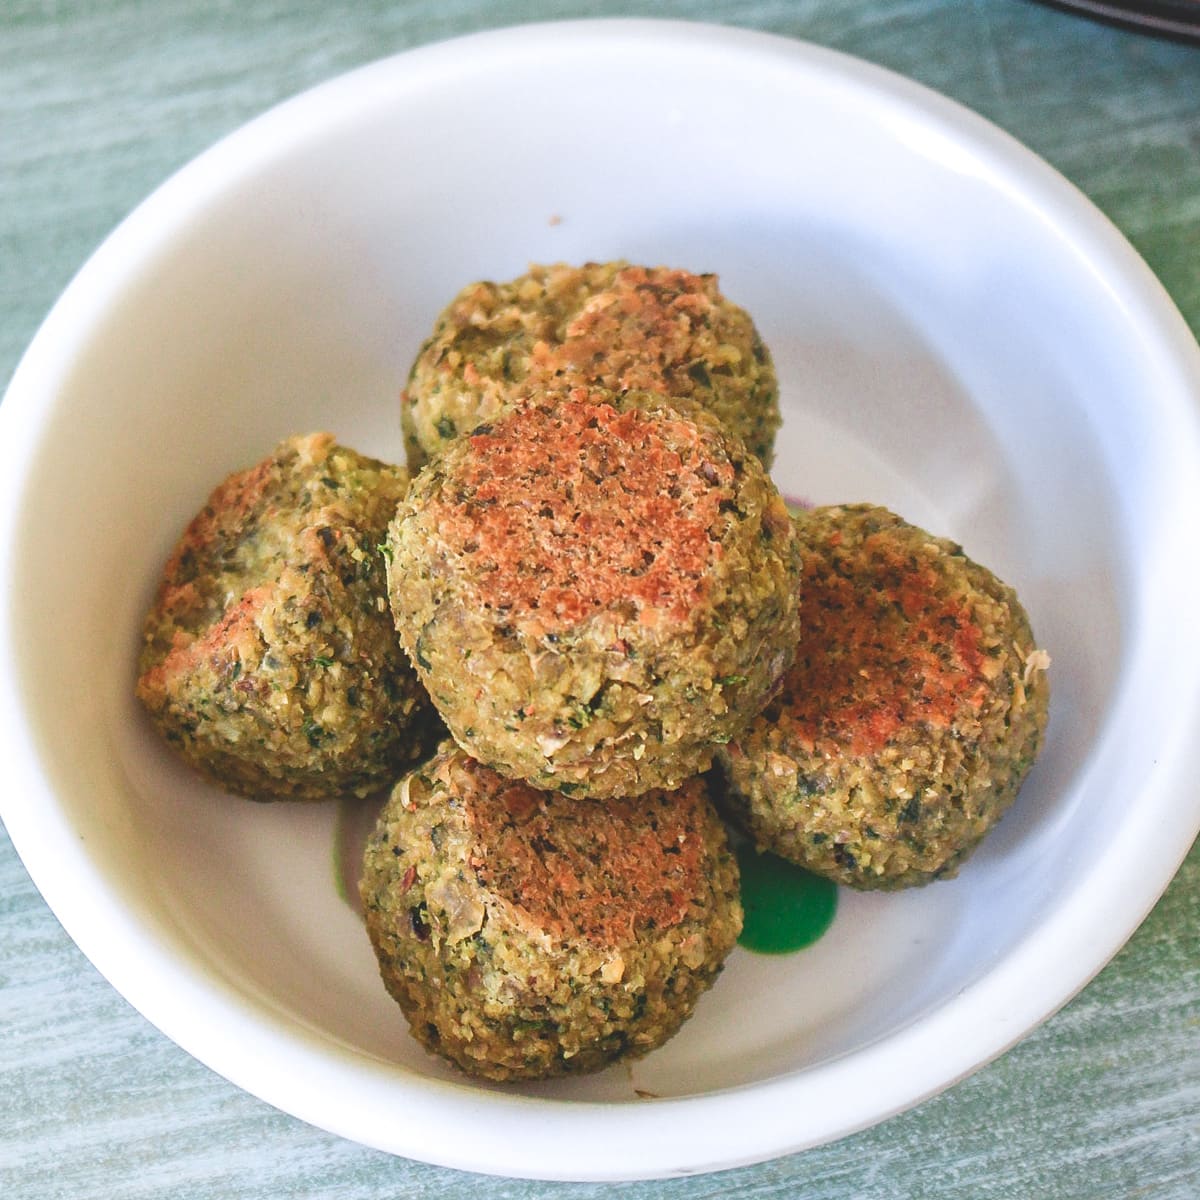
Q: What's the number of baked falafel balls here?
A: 5